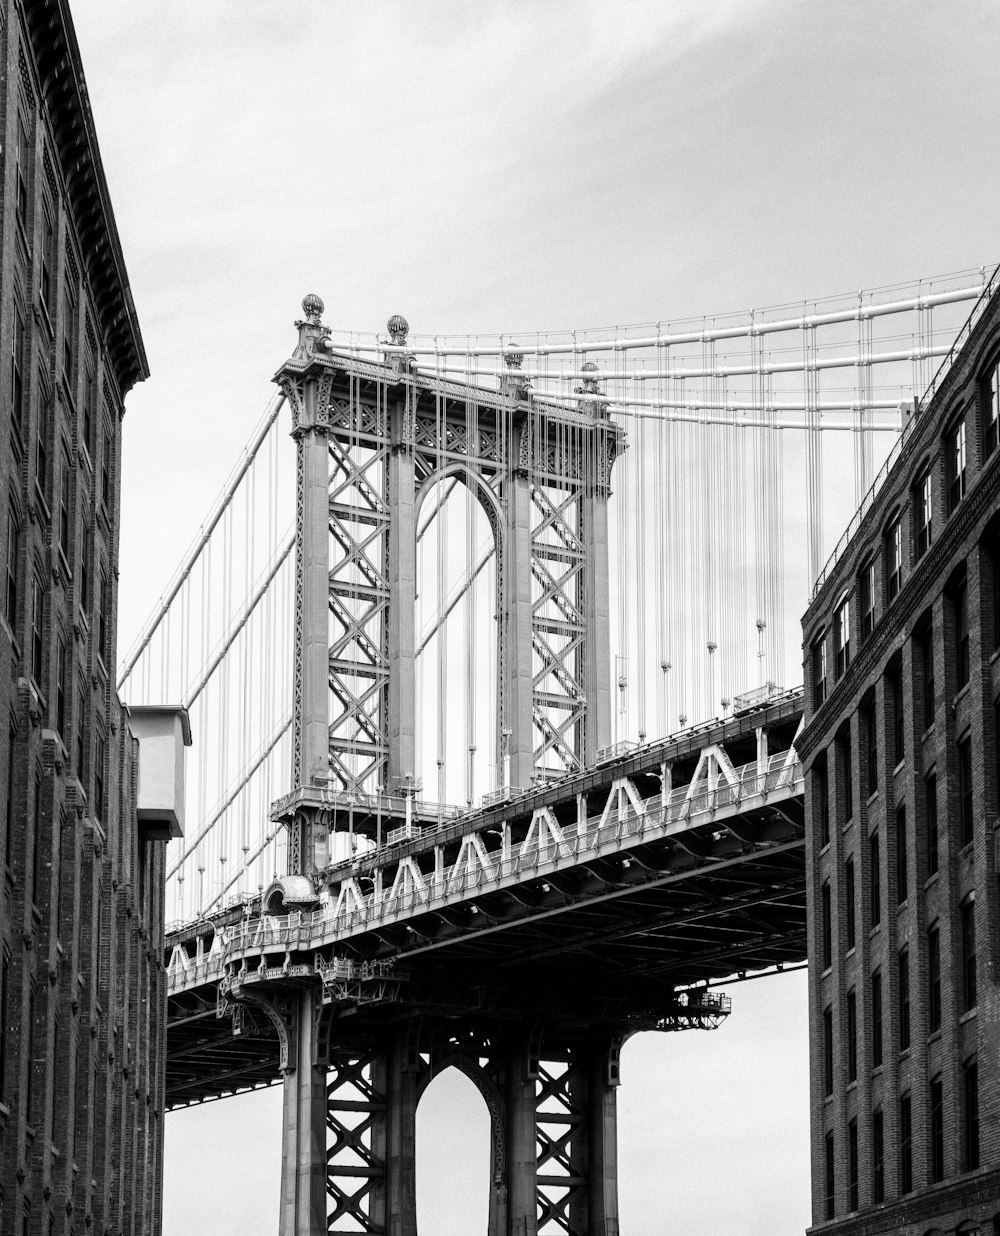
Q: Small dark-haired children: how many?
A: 0